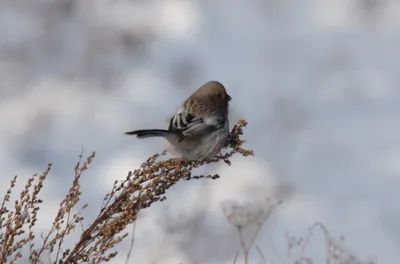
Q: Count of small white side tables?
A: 0